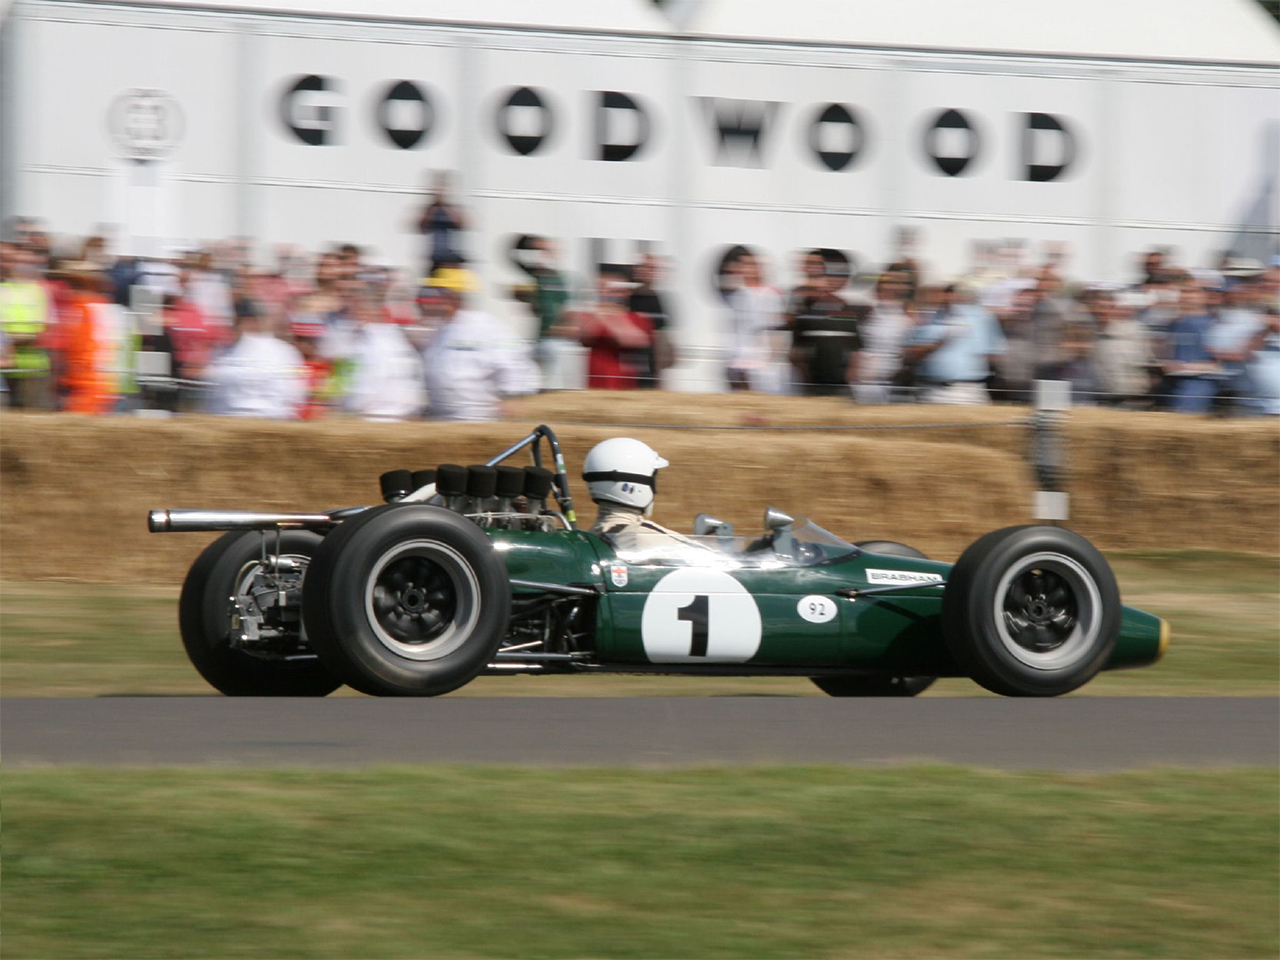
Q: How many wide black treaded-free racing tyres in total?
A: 4